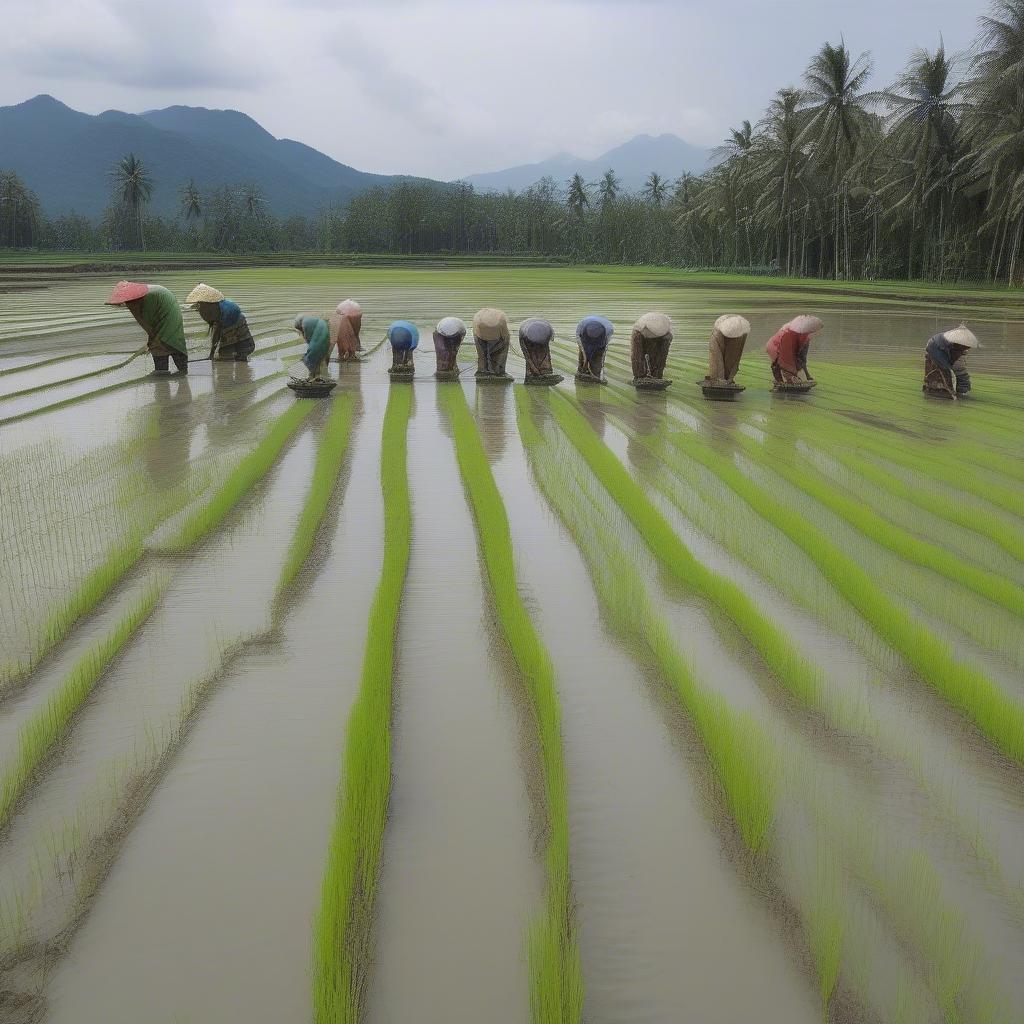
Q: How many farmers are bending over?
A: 13